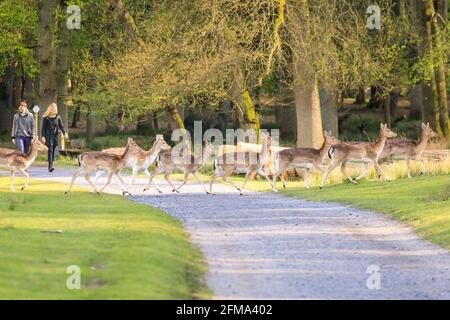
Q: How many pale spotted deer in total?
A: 8